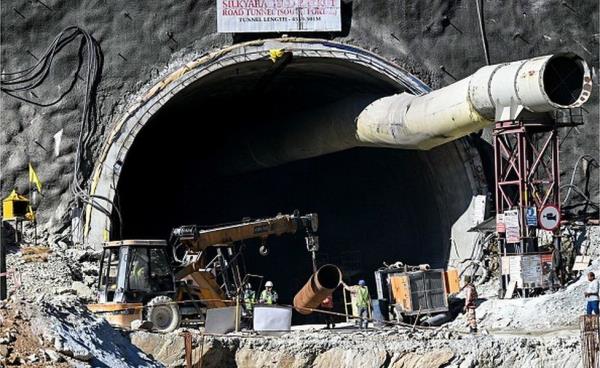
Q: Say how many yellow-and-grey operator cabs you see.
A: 1